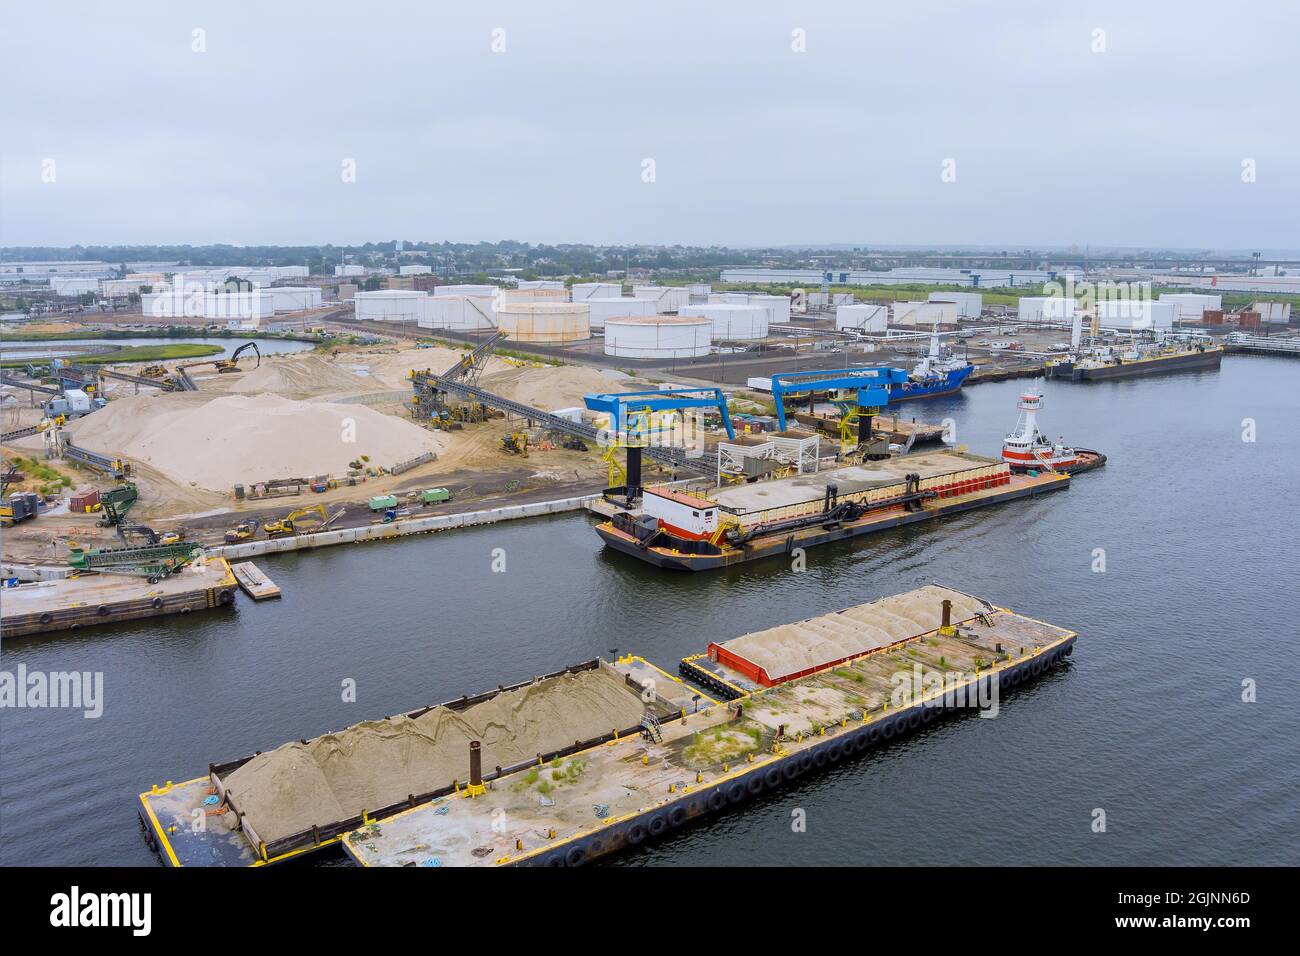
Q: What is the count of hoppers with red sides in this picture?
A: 1